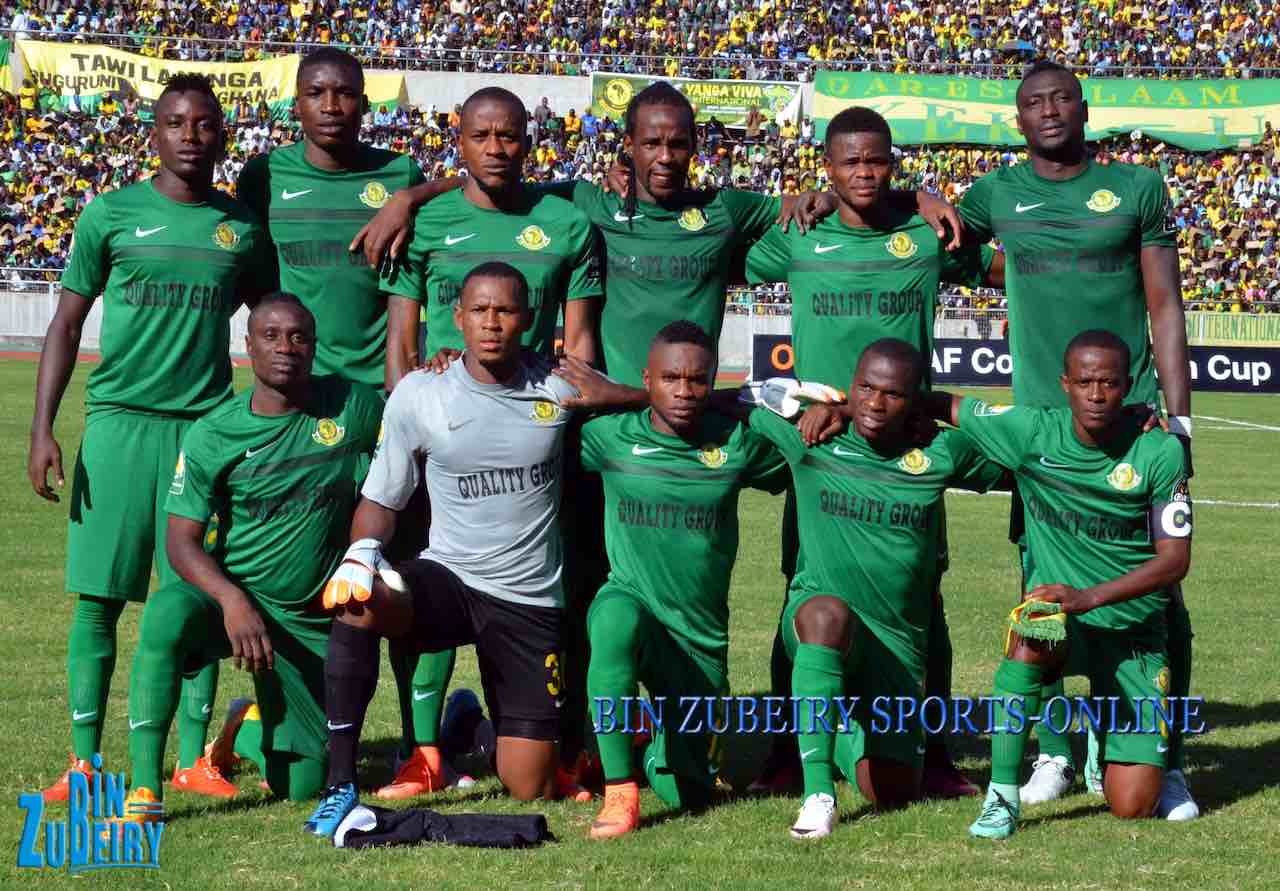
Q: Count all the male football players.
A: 11